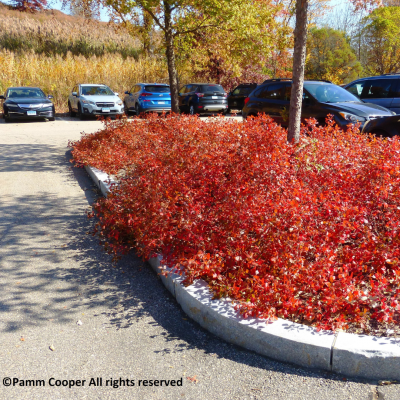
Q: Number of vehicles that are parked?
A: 8